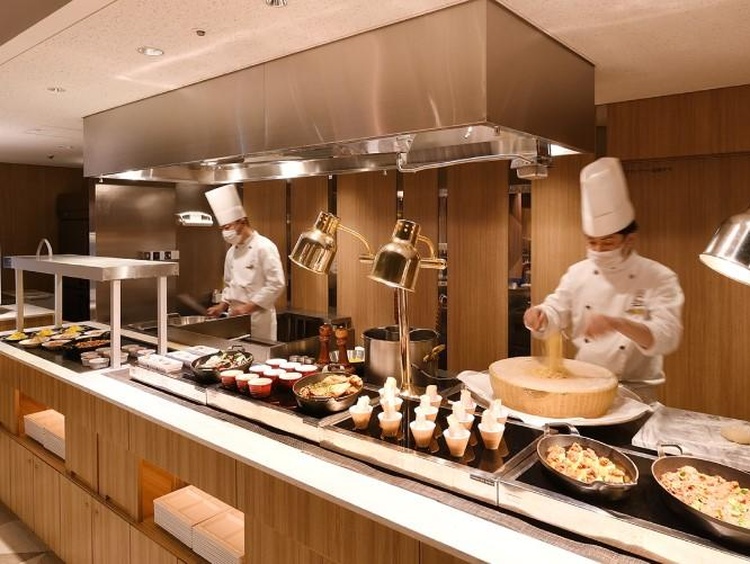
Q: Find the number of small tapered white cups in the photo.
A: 12